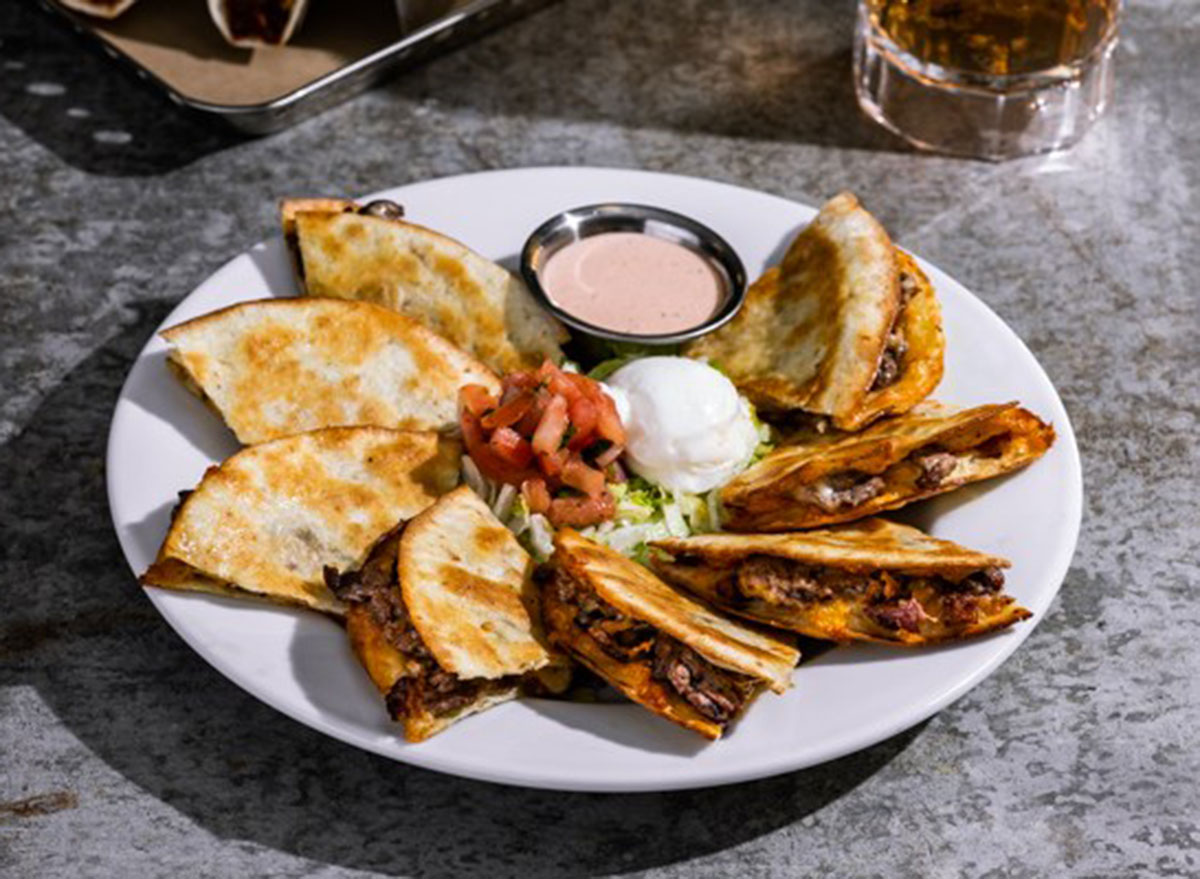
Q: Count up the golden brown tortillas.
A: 8